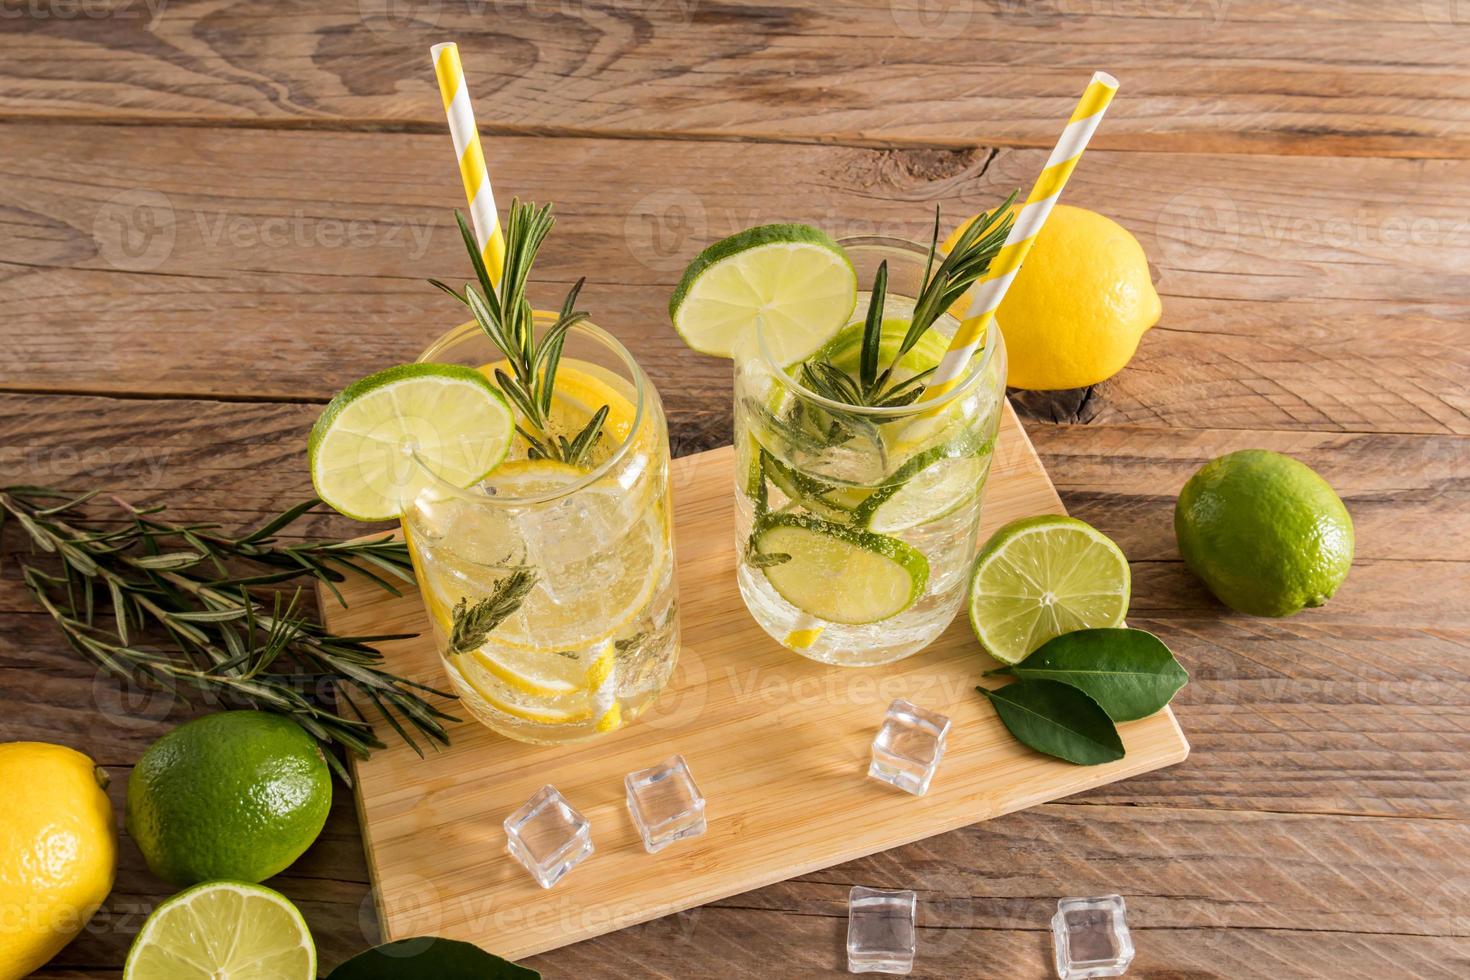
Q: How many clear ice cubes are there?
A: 5